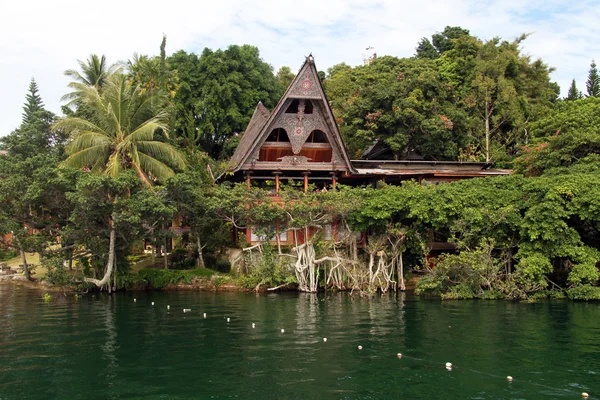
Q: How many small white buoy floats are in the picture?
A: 14